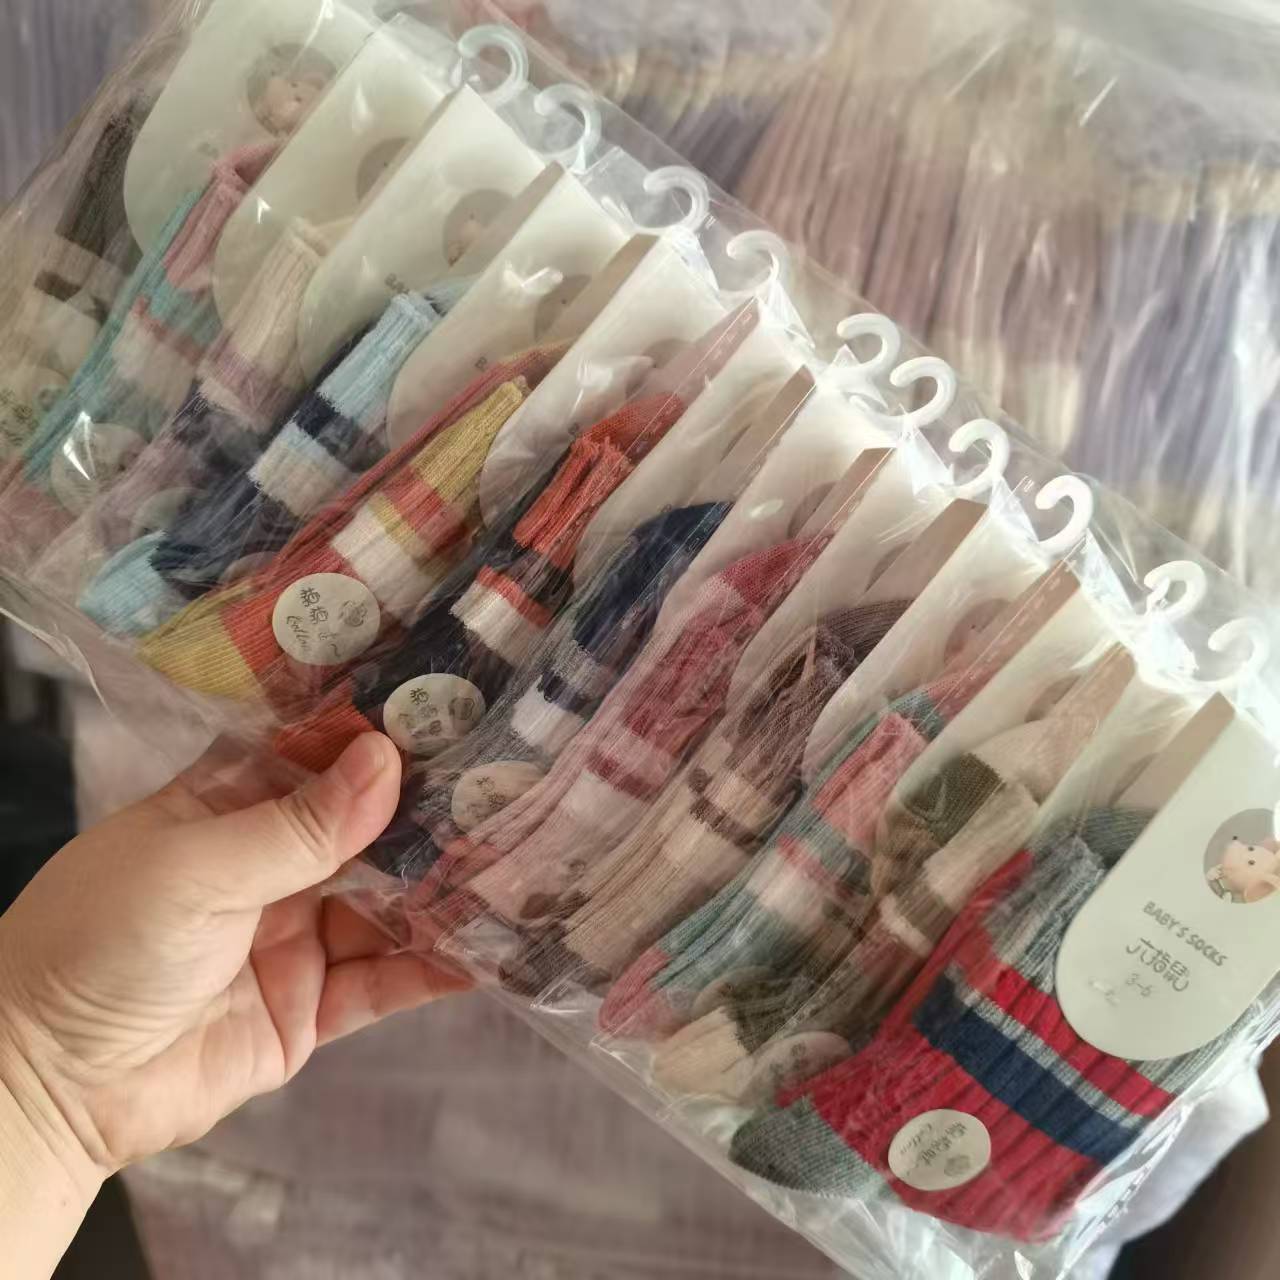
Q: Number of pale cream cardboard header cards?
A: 12